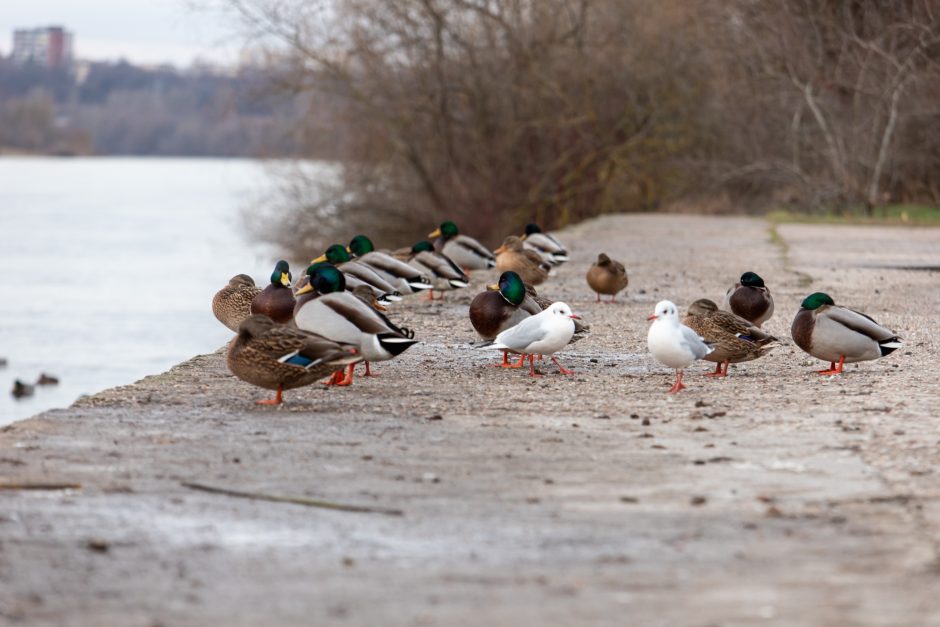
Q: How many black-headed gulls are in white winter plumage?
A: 2